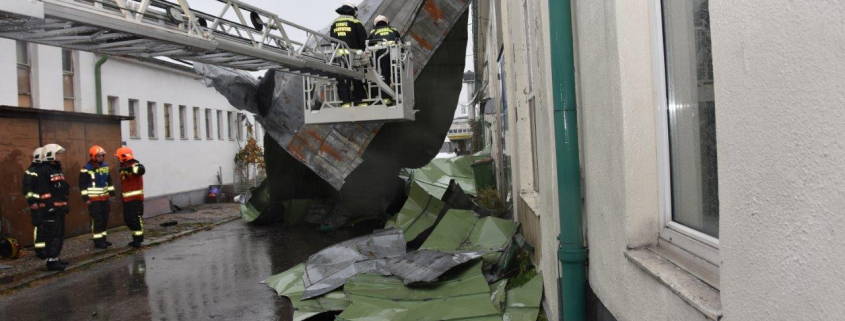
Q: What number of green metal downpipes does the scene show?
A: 2